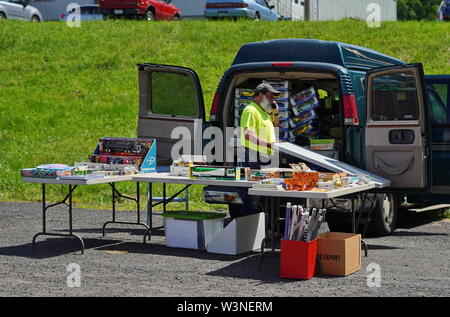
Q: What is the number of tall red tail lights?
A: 2